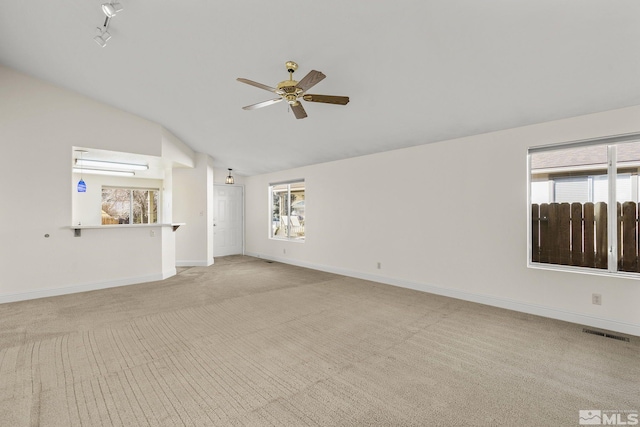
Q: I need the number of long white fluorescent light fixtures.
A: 2